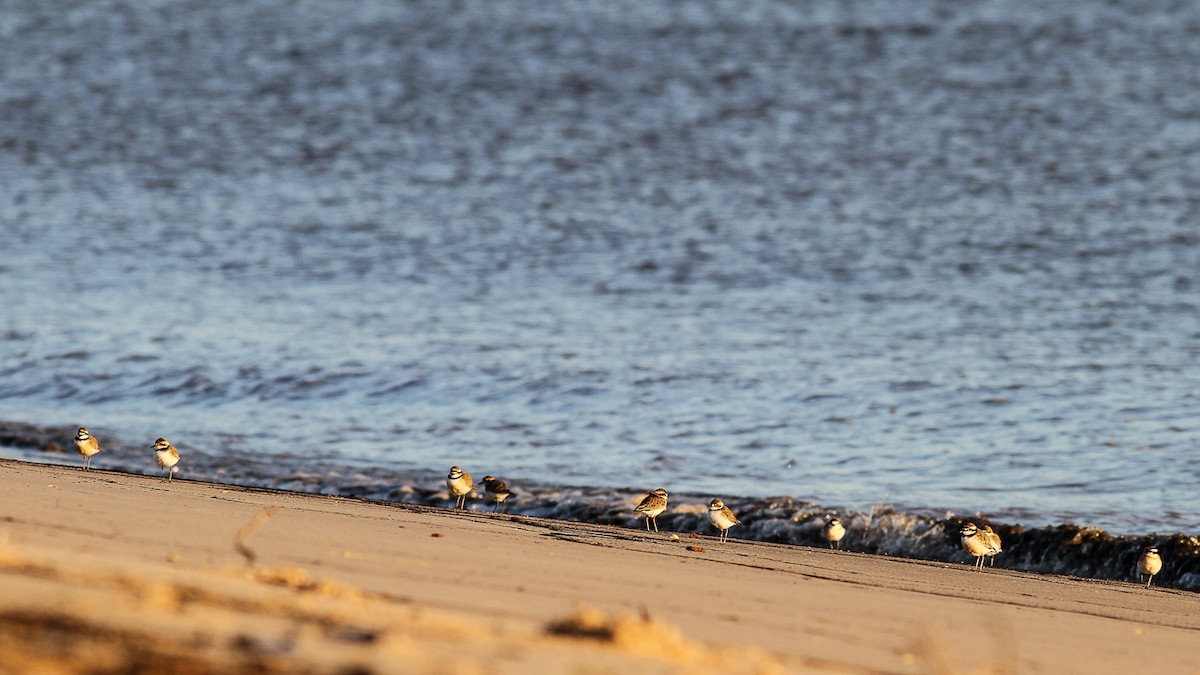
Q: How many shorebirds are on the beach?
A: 10